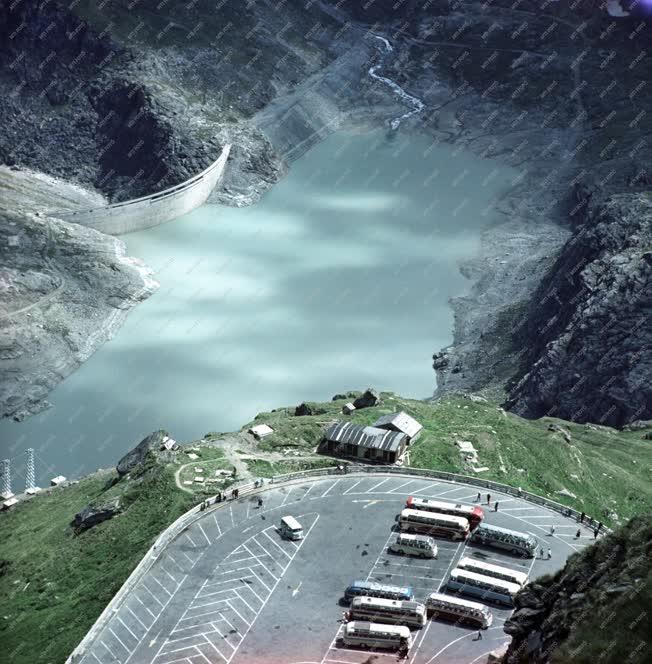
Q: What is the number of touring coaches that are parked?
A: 10